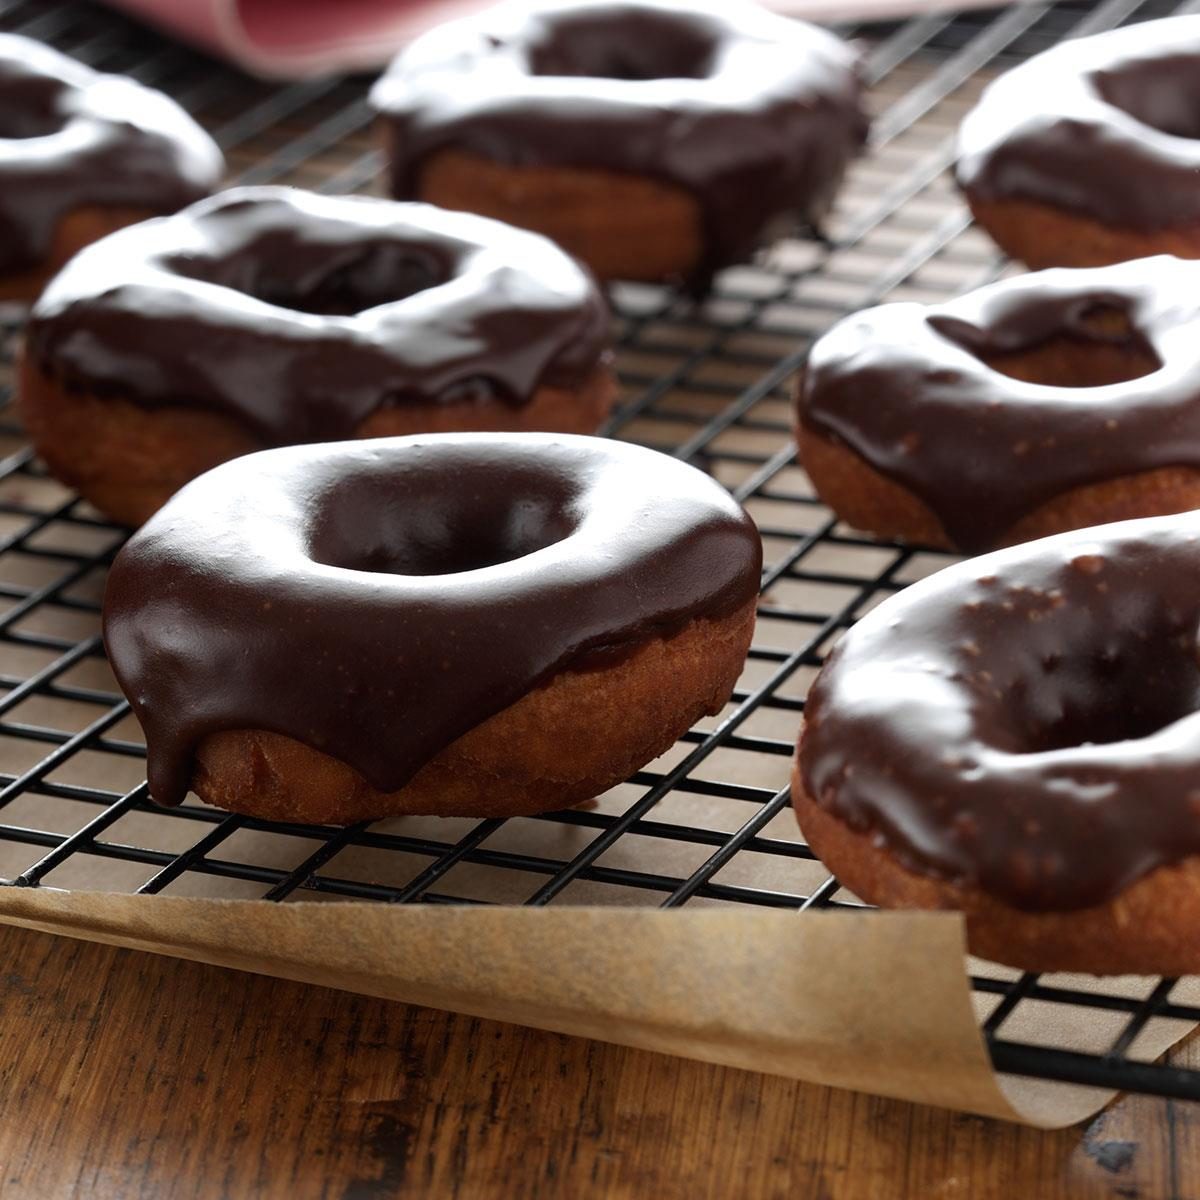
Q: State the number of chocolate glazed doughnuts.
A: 7